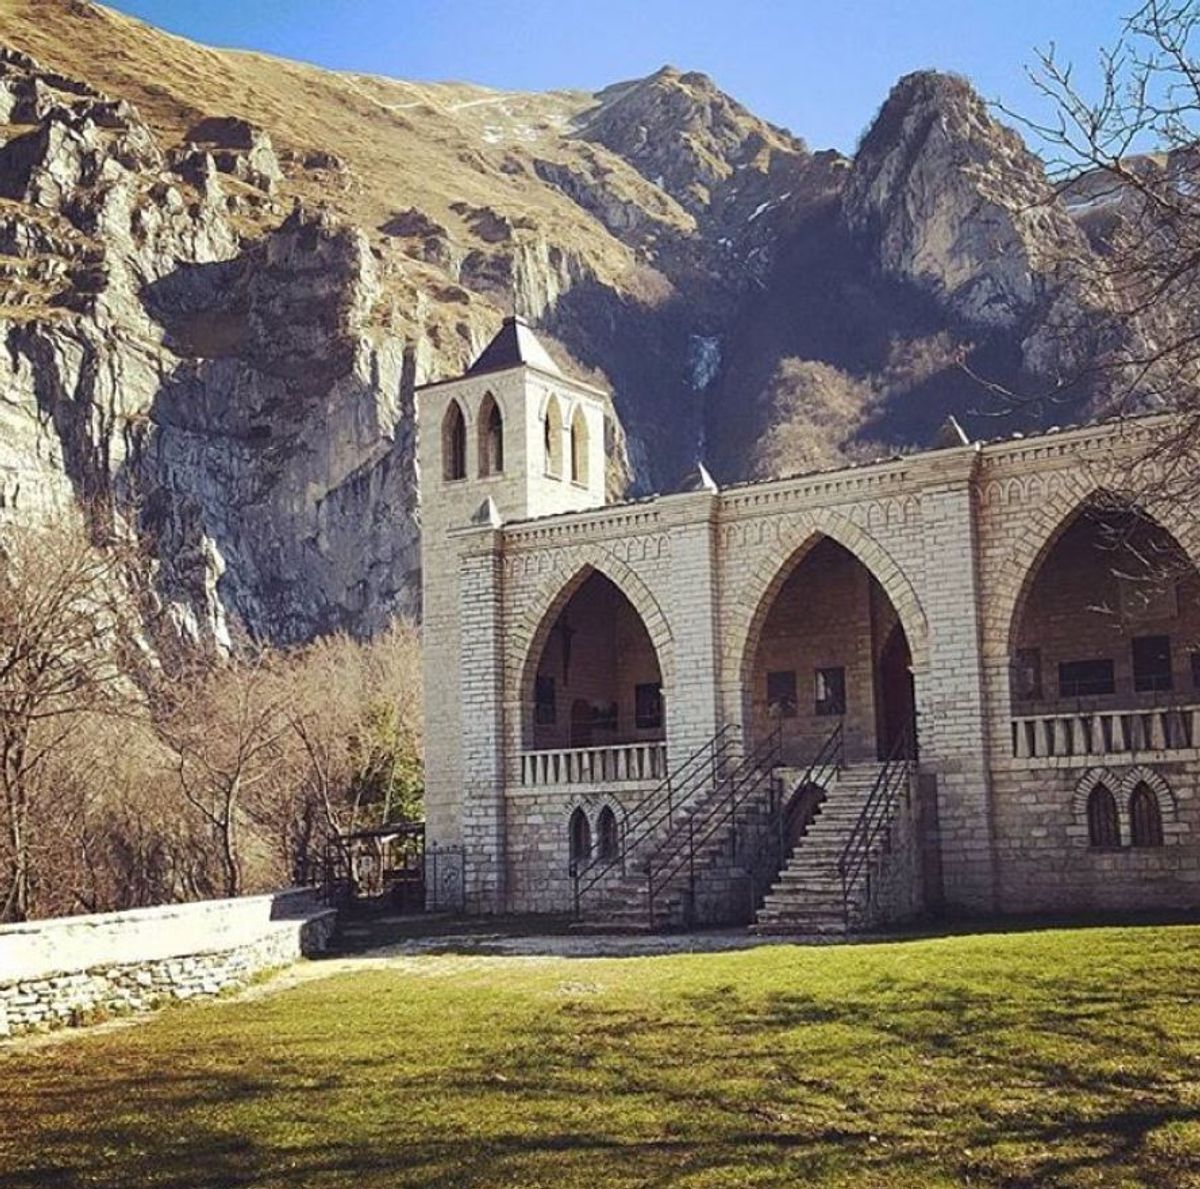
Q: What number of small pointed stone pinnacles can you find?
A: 3